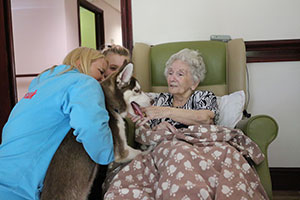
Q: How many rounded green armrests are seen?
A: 1